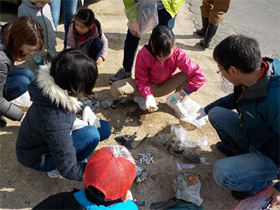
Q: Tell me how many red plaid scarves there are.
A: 1